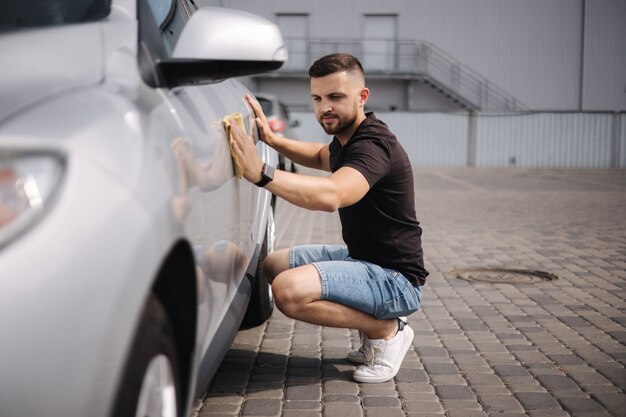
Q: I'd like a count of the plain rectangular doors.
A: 2